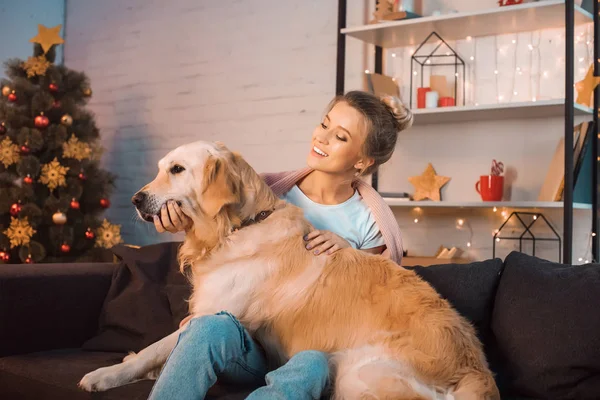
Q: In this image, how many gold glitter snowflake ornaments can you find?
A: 6